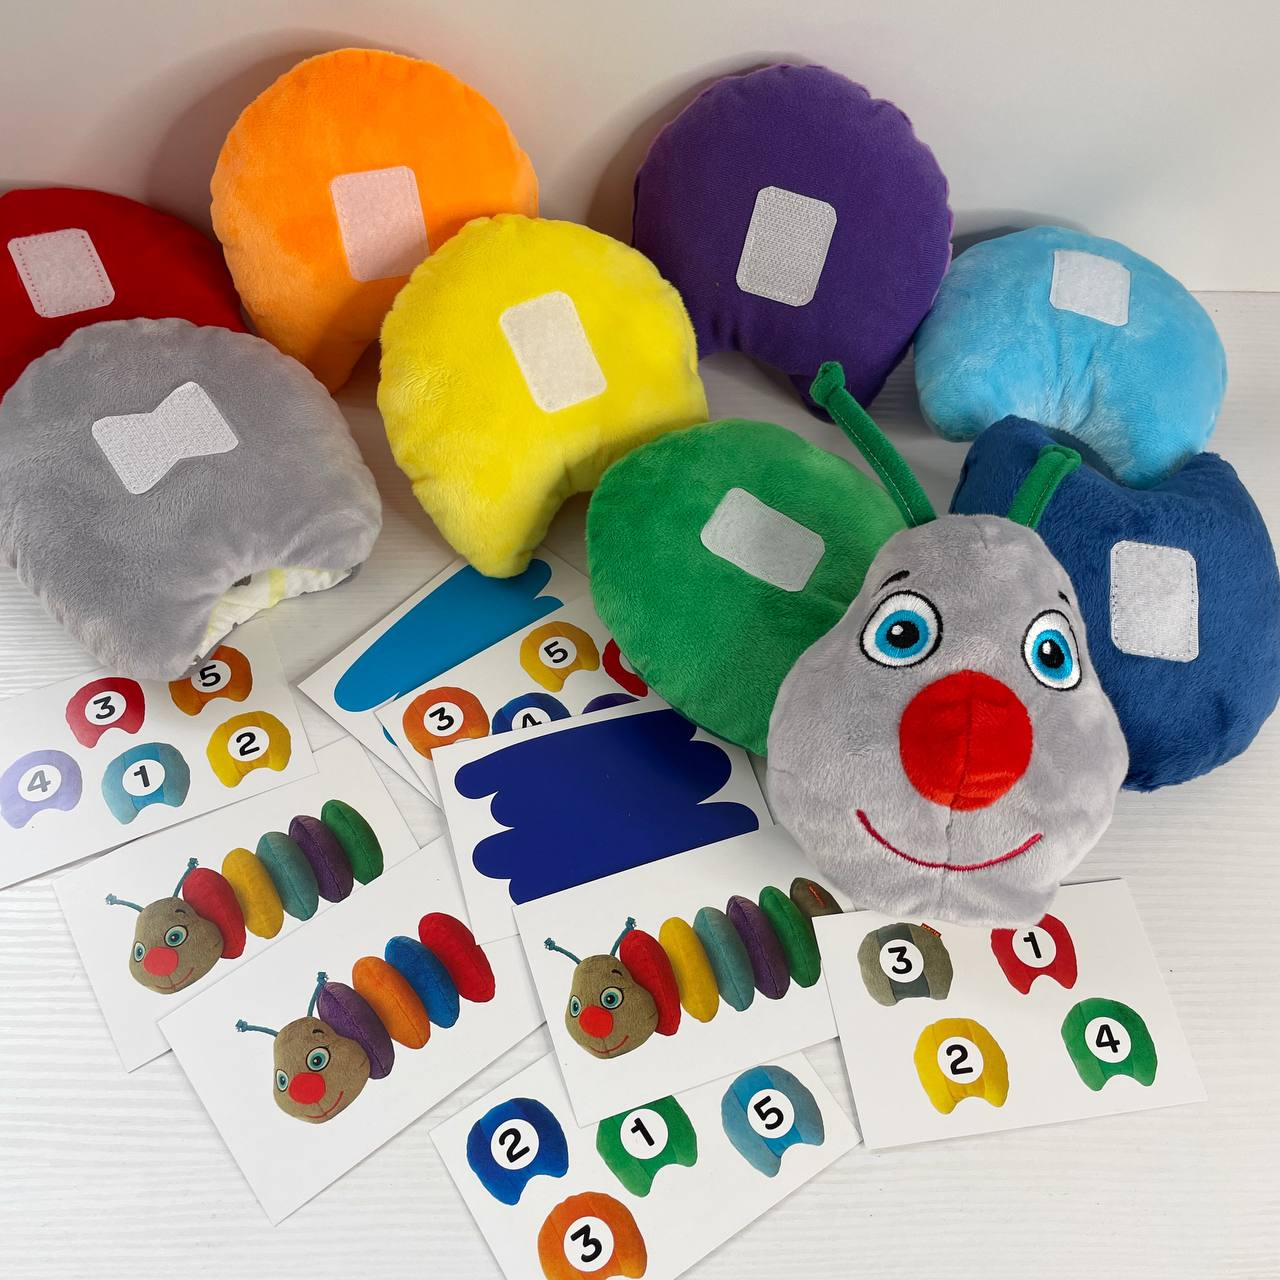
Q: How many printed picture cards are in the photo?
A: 9